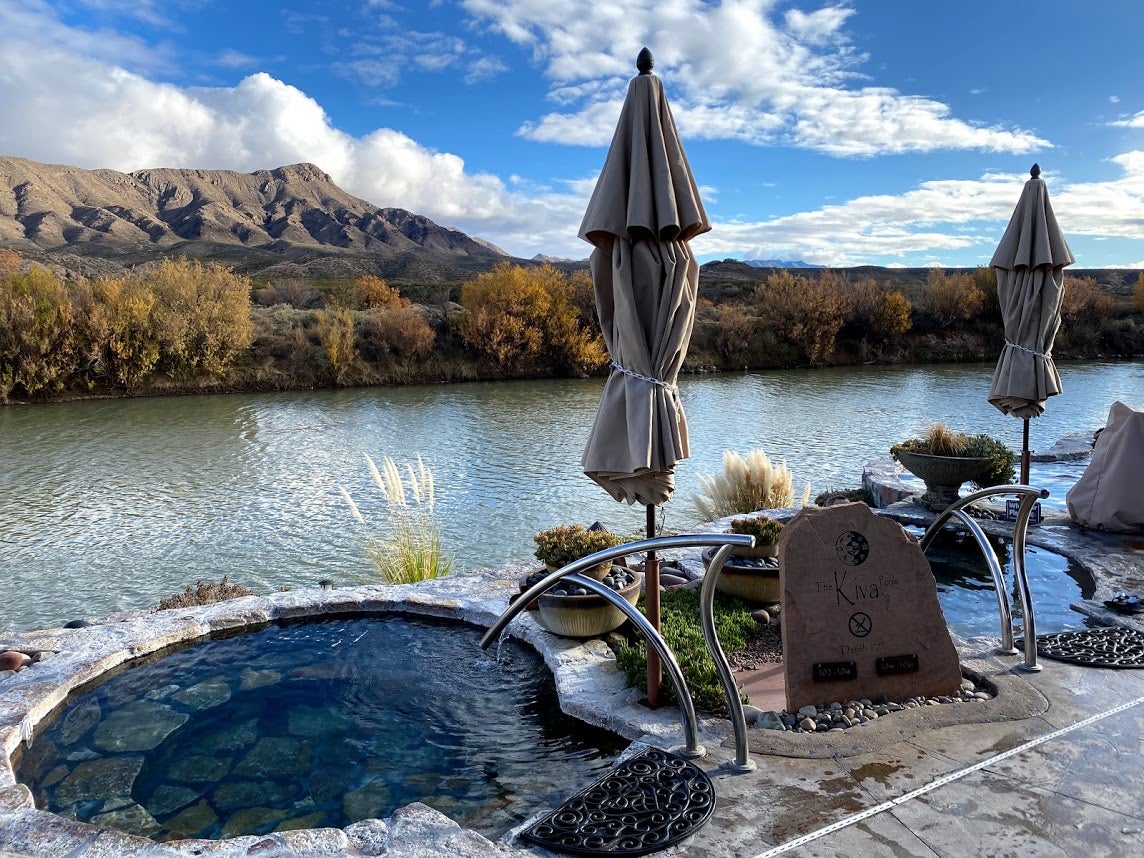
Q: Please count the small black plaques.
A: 2